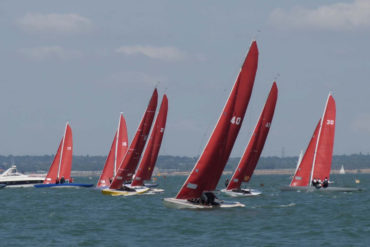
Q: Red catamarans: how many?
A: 7